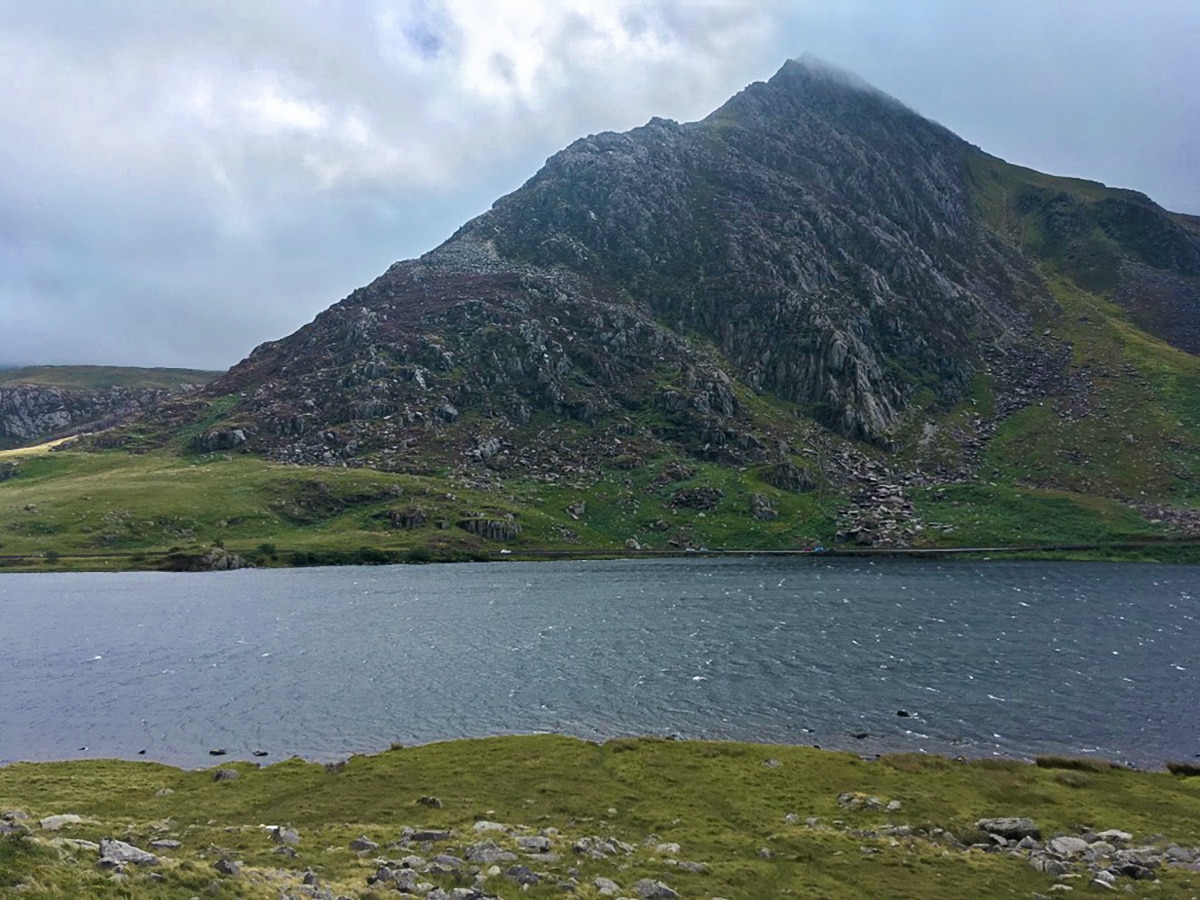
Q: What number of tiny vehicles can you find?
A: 5